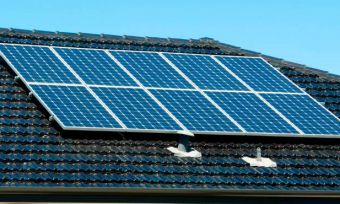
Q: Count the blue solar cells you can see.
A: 10